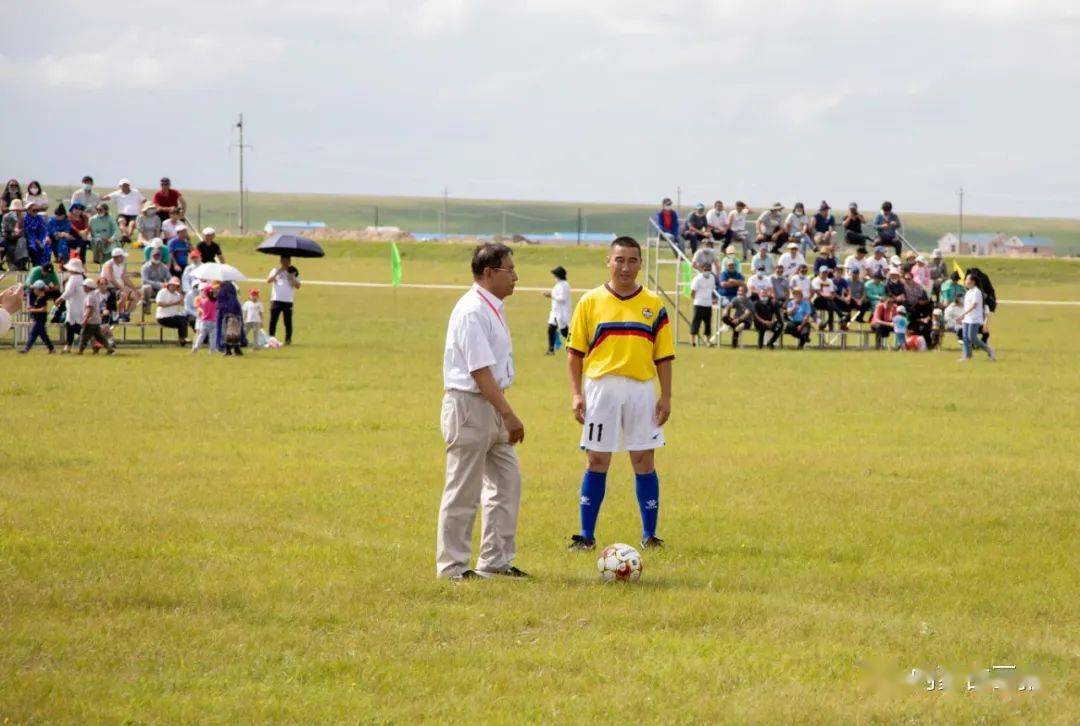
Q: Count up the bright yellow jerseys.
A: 1